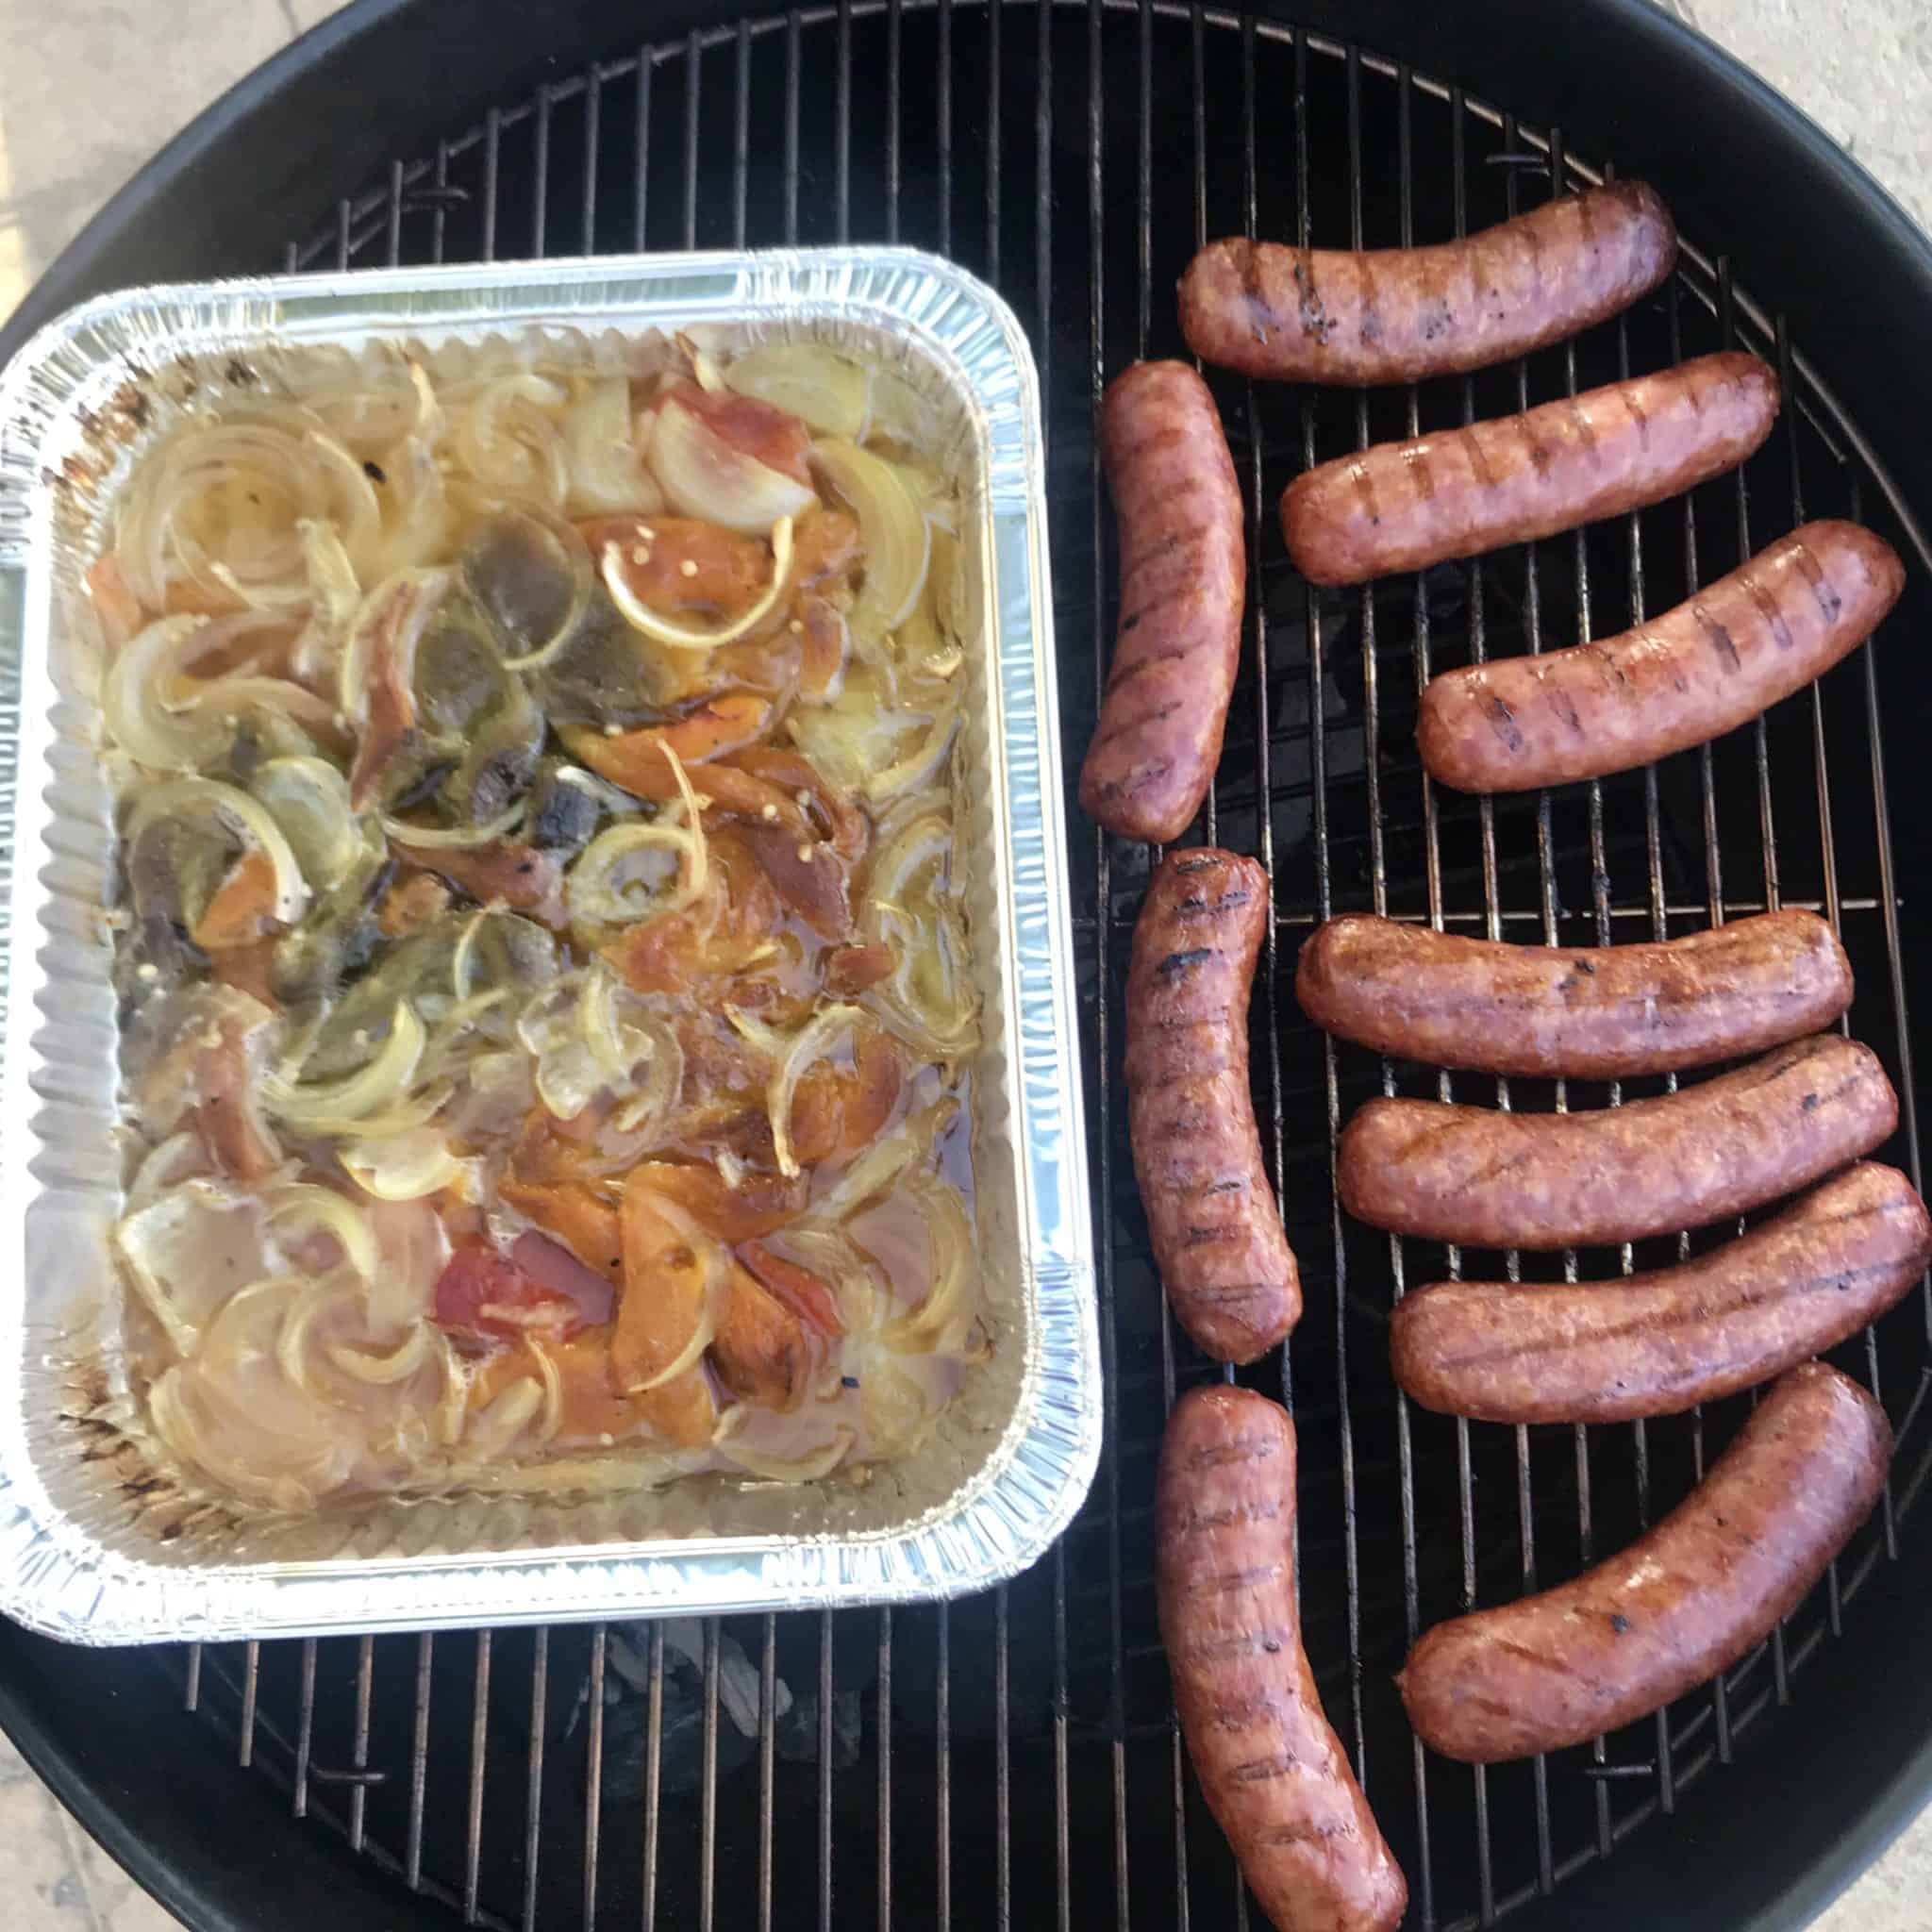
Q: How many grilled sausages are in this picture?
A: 10